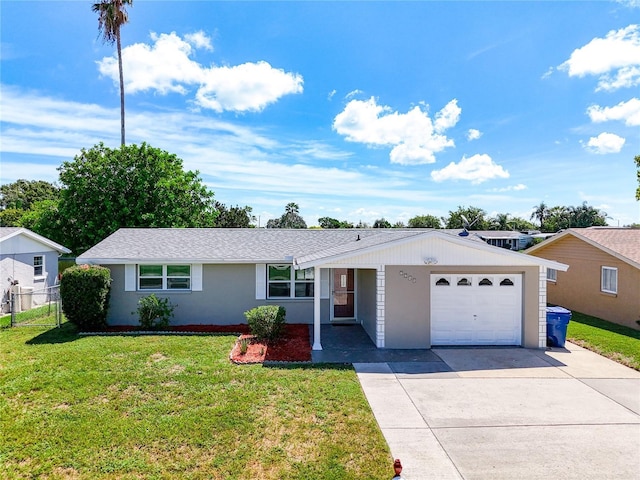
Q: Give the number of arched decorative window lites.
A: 4